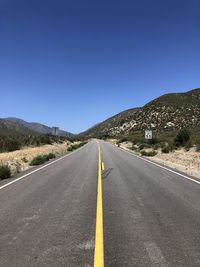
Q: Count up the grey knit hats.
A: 0